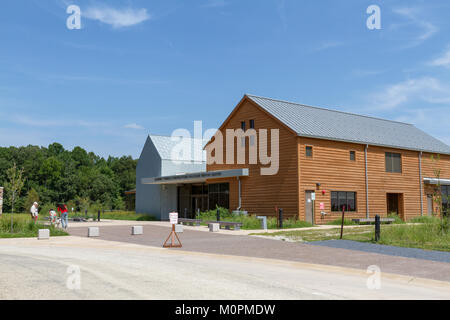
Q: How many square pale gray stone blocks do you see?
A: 5